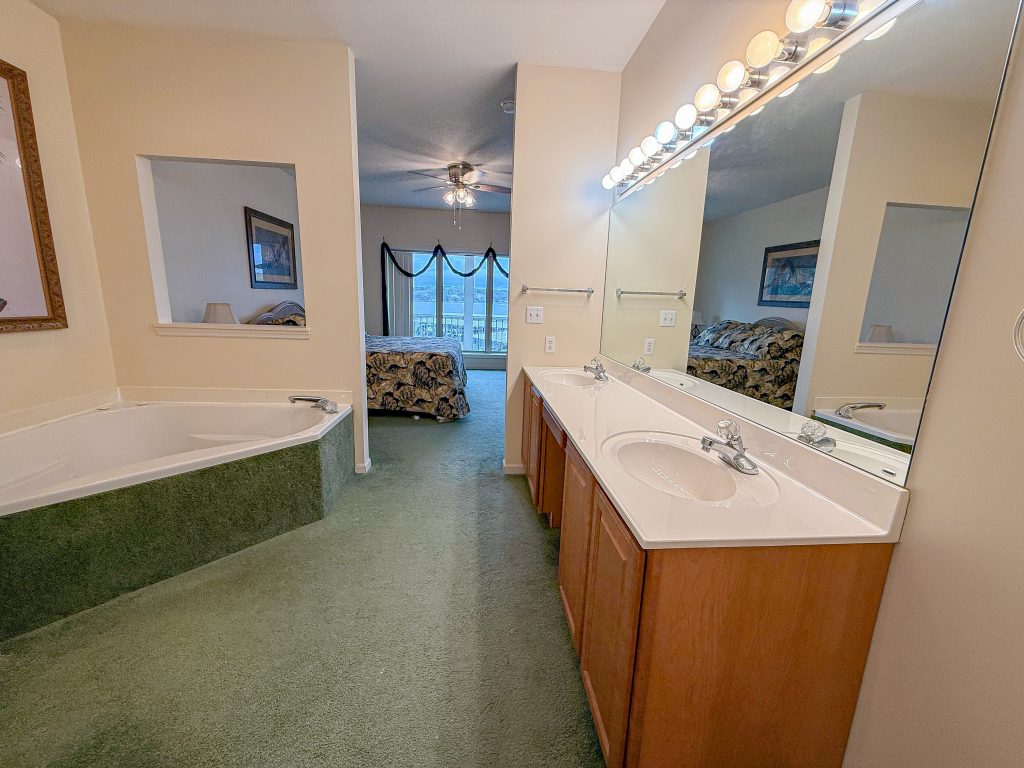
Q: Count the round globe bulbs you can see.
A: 11